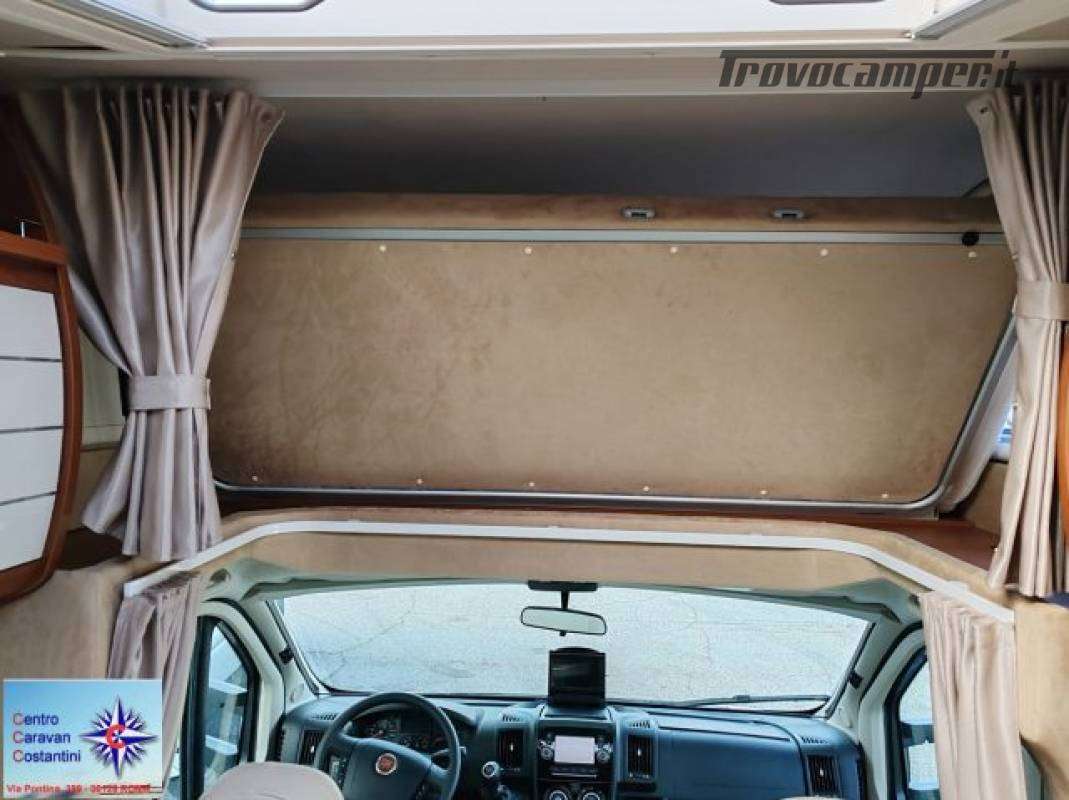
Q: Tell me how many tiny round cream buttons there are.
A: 11